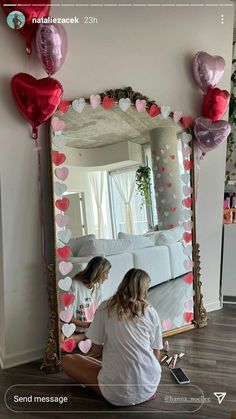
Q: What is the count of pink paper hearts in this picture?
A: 15